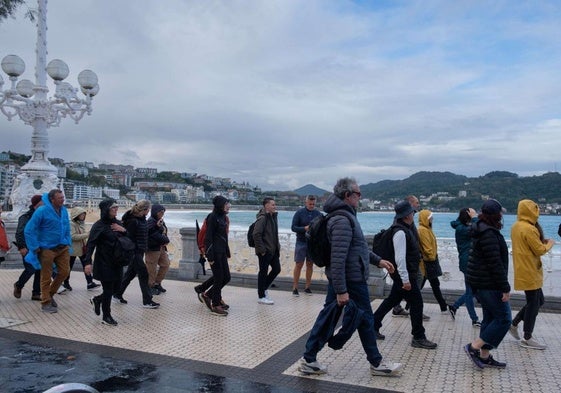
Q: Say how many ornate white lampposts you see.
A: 1